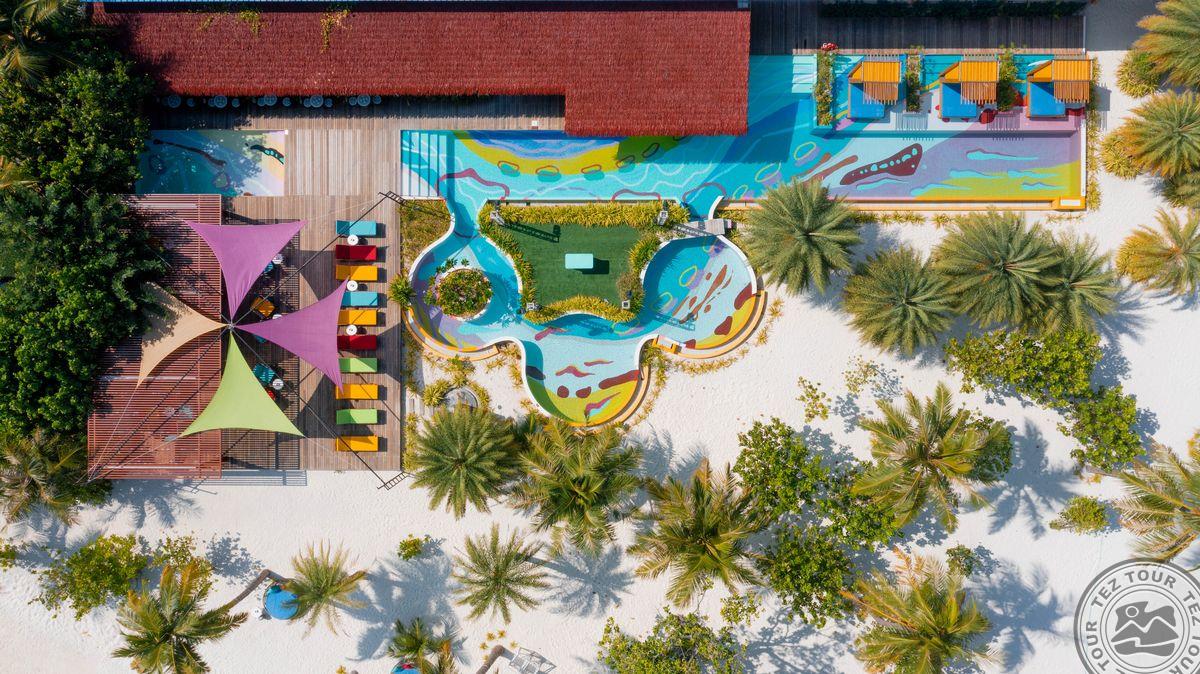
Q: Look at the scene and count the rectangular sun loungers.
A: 10